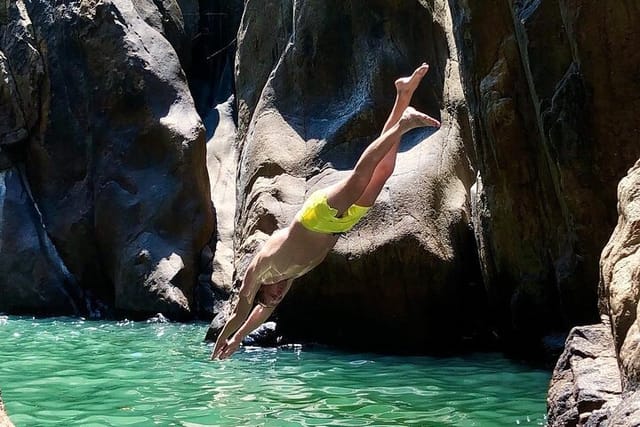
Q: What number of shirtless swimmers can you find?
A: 1